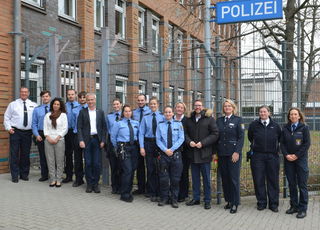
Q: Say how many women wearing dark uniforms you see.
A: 3